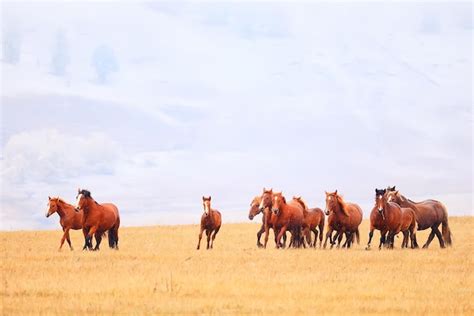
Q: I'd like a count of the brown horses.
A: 11